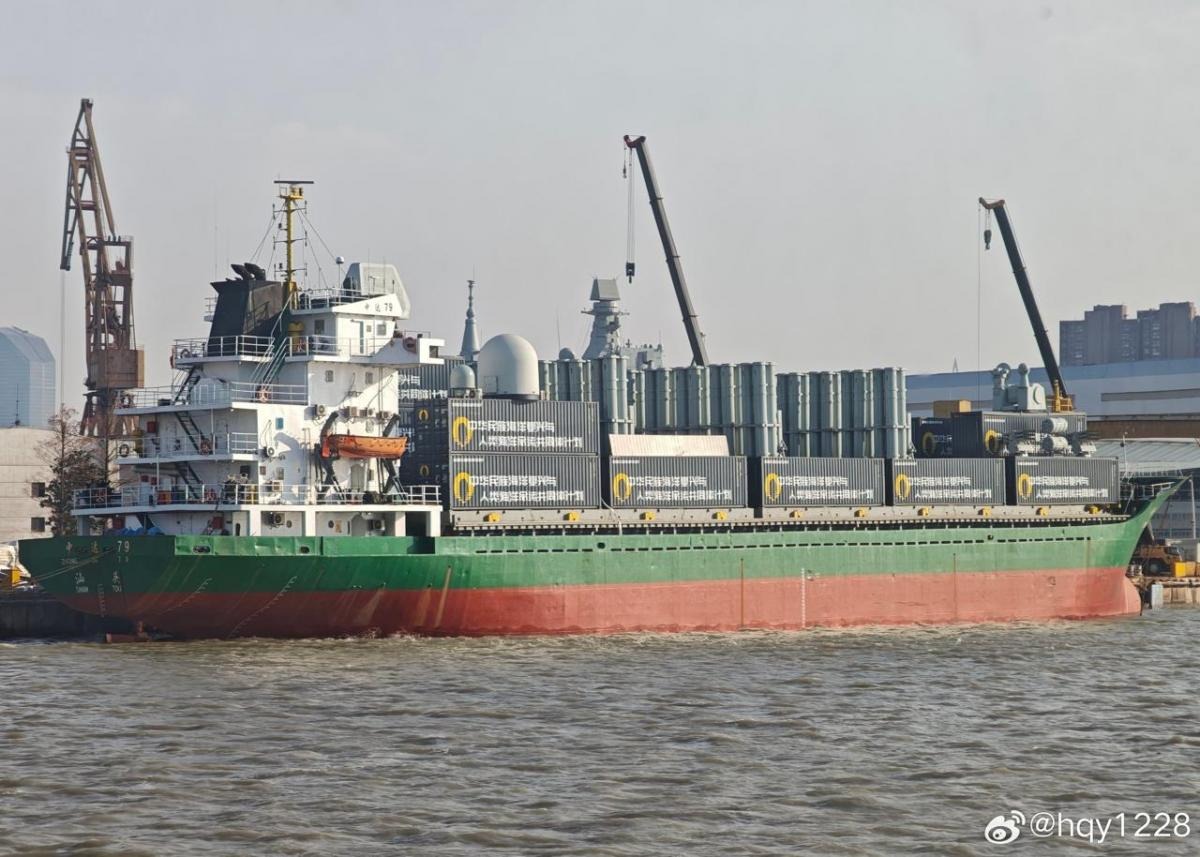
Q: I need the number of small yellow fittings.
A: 10